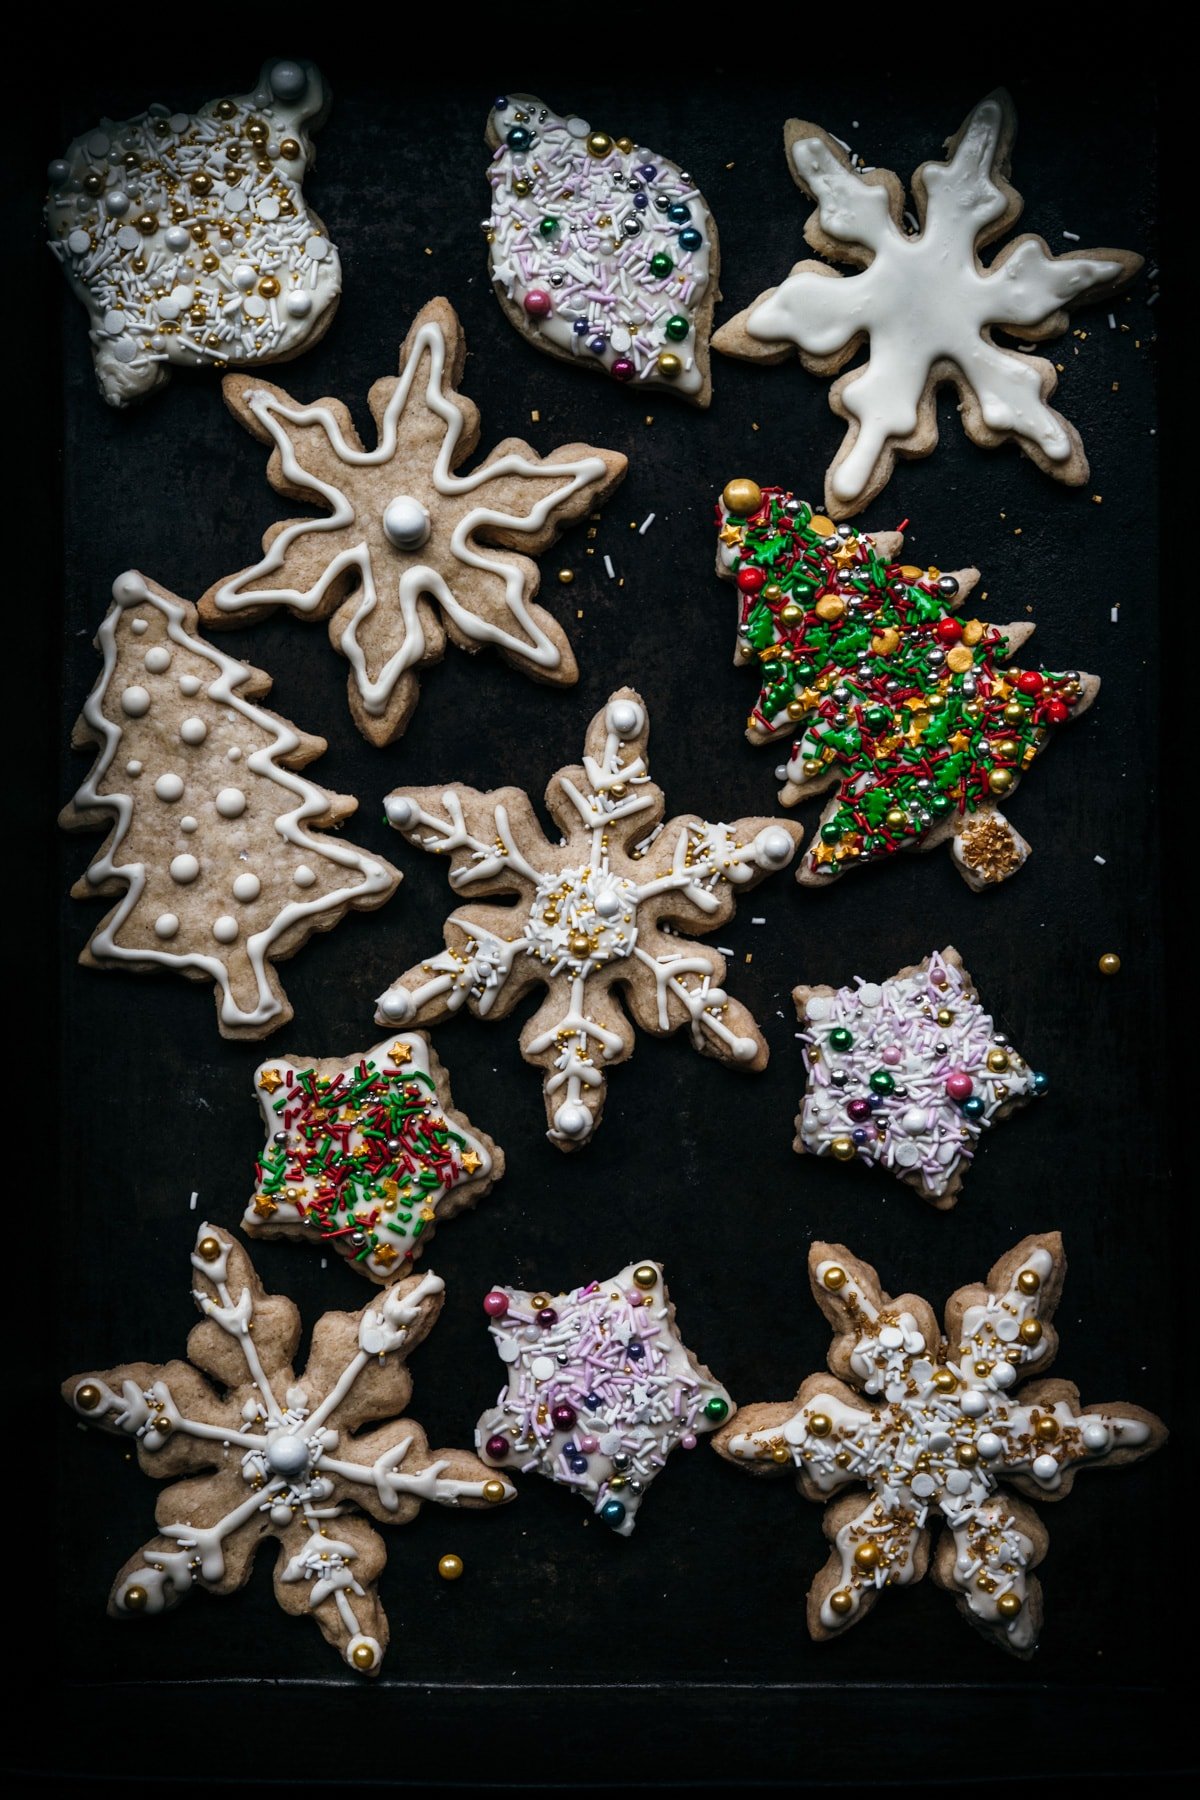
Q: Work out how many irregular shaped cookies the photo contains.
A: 2